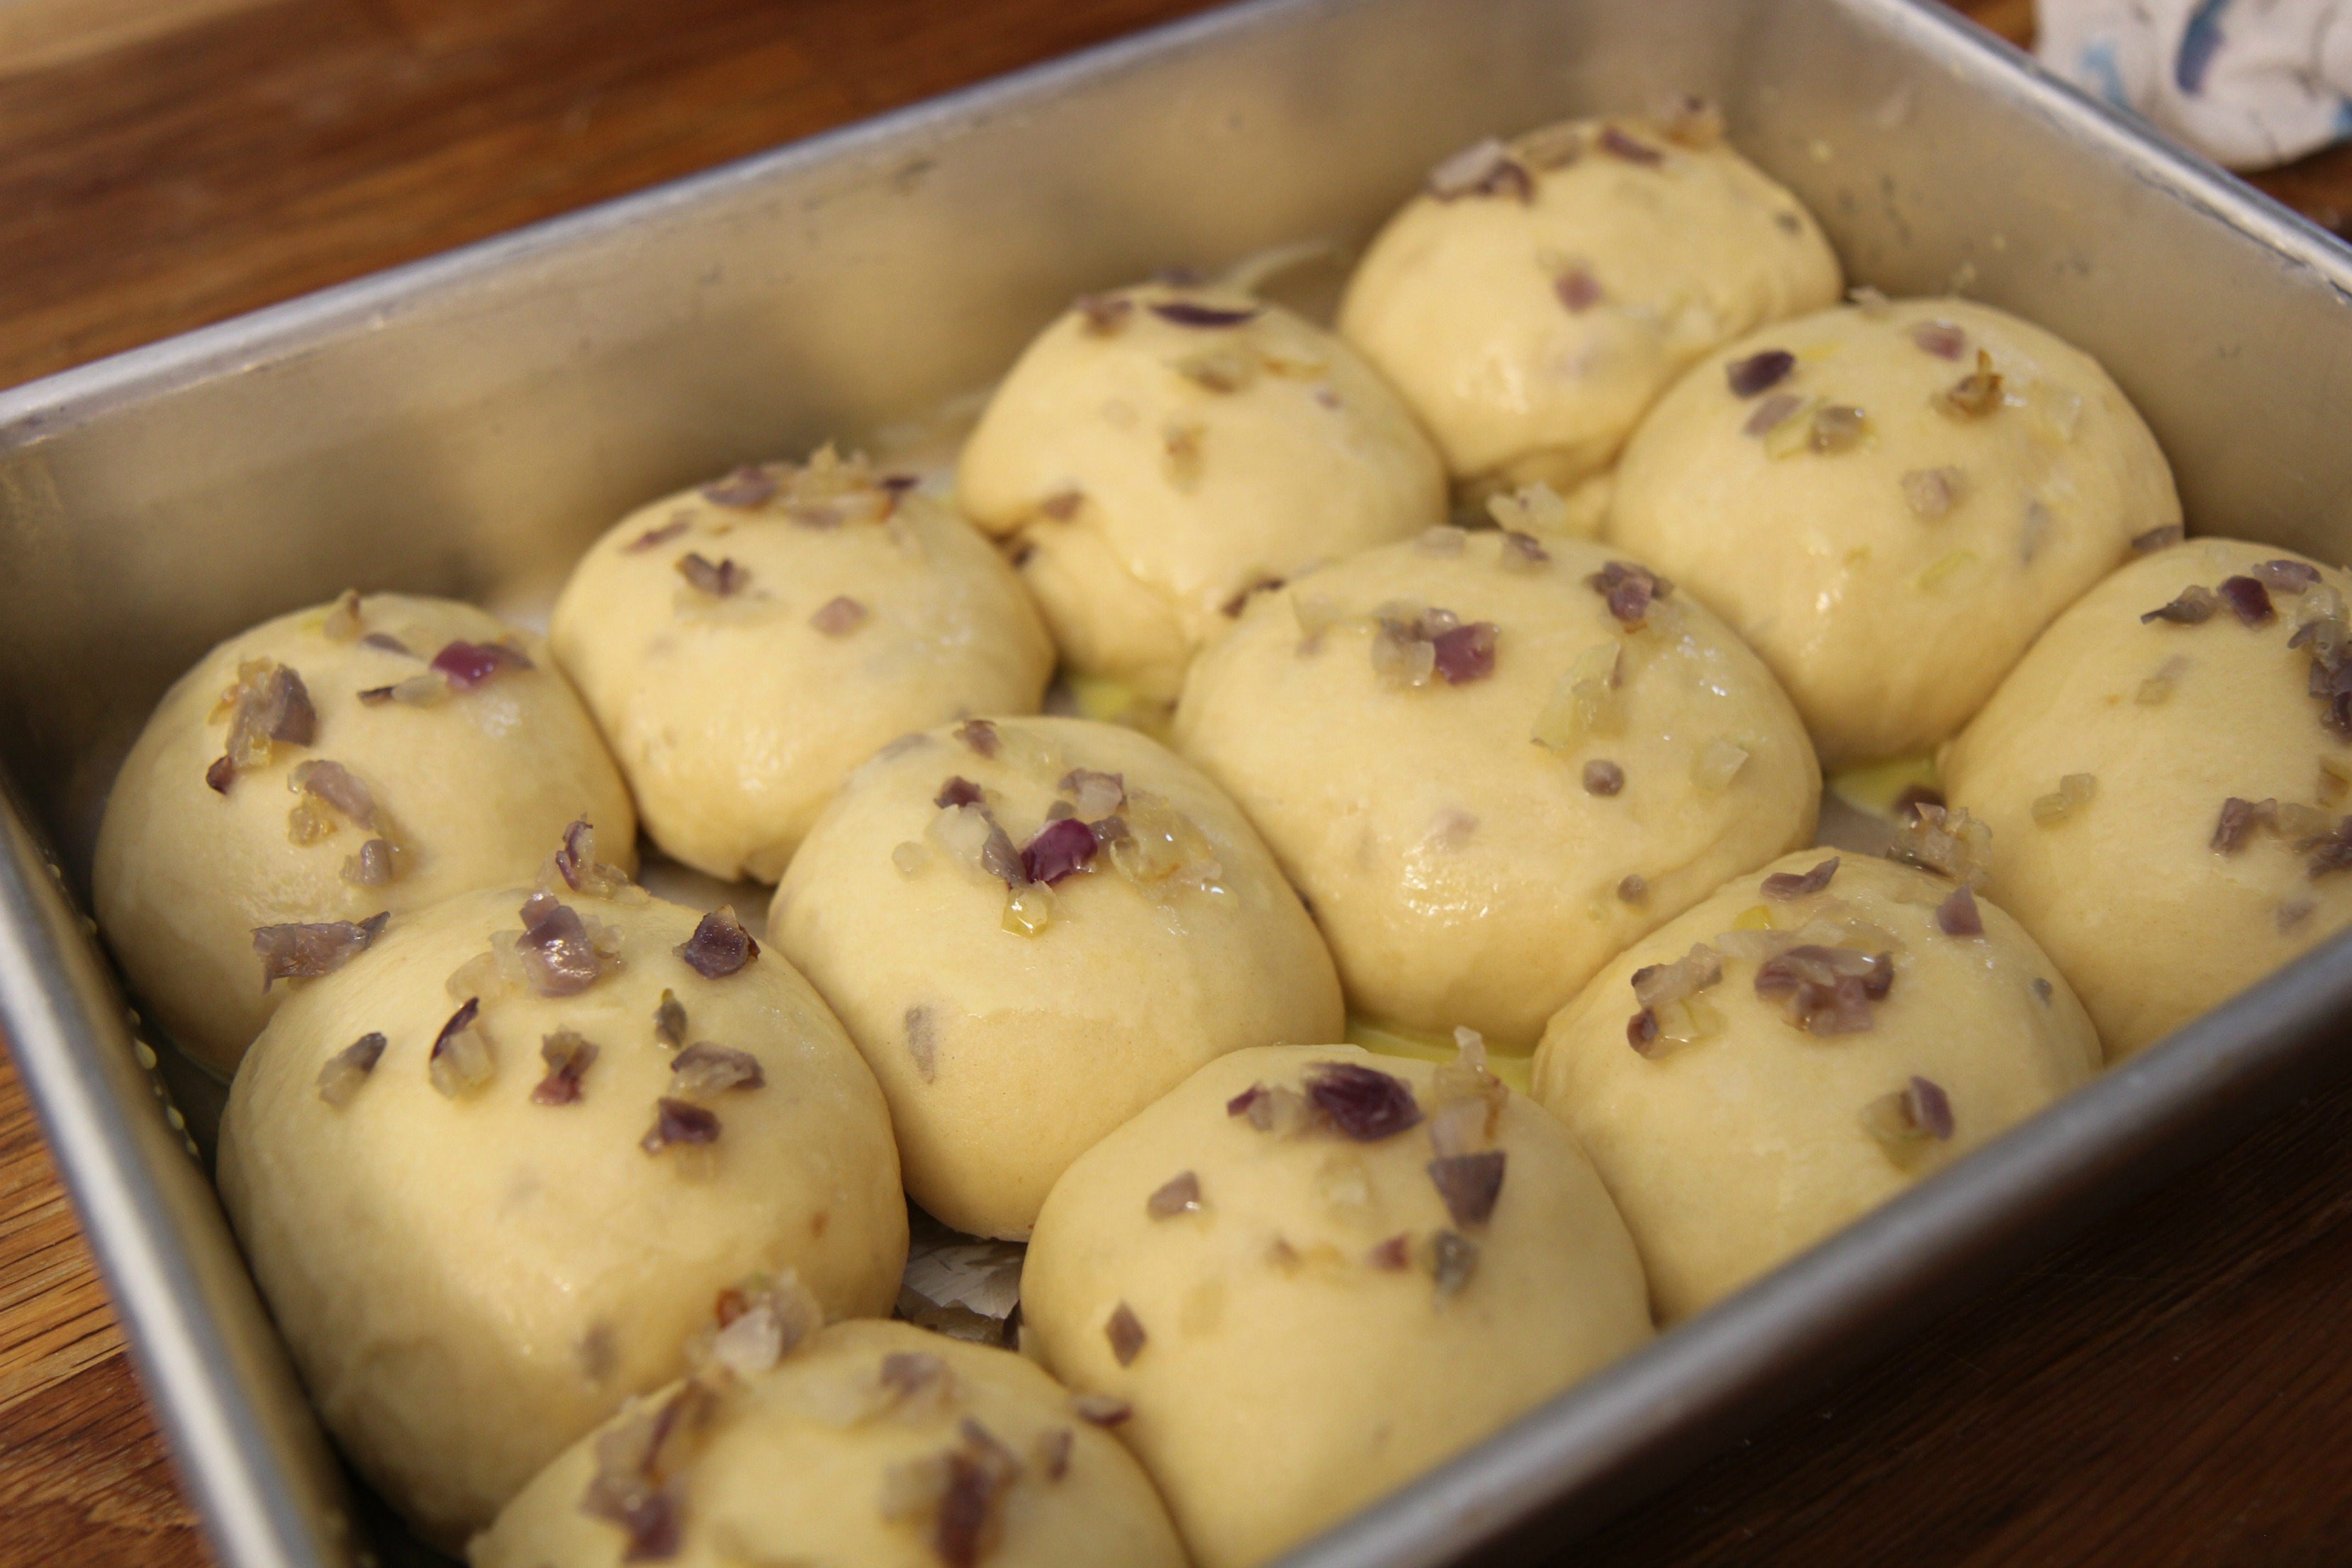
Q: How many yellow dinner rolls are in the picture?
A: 12